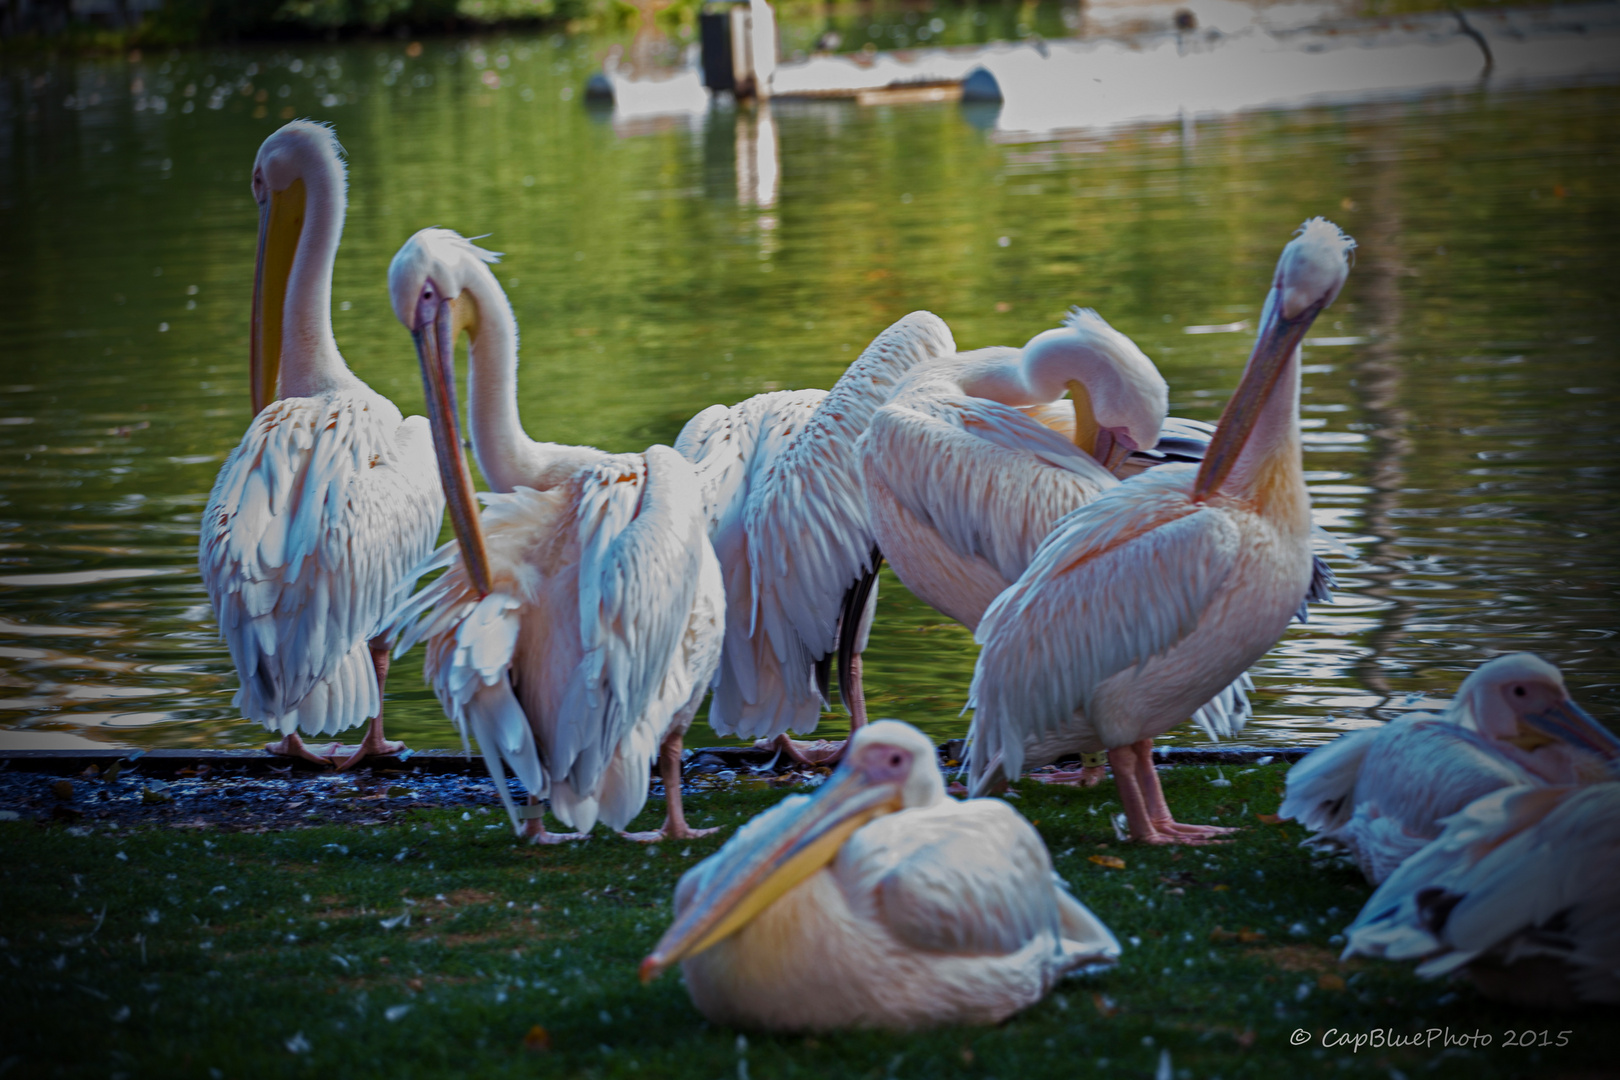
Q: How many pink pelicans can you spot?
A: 8